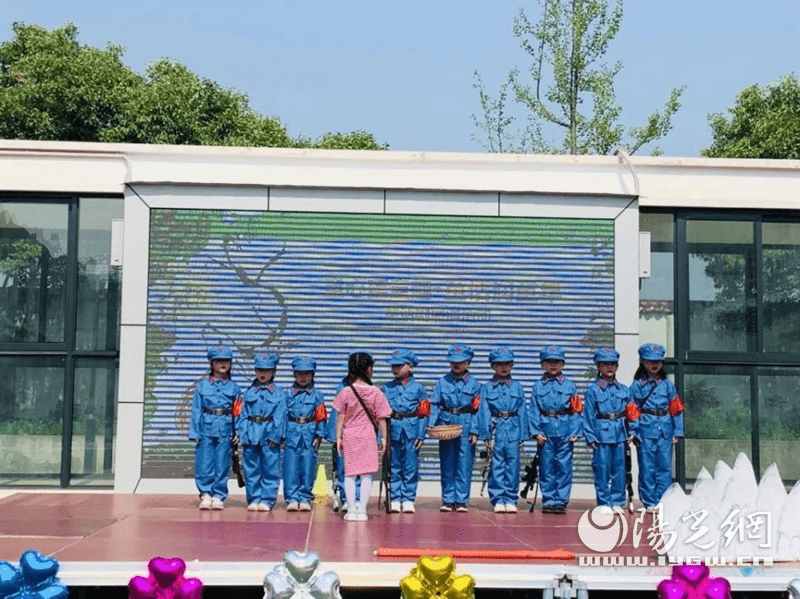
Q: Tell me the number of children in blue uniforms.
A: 10